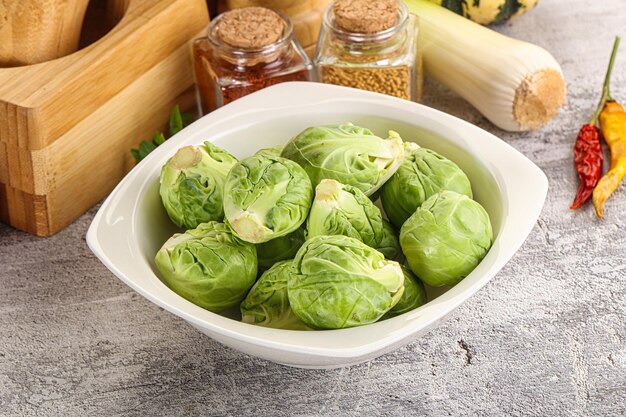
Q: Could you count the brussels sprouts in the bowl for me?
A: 13